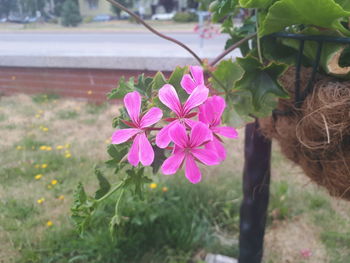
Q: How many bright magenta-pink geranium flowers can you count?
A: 5